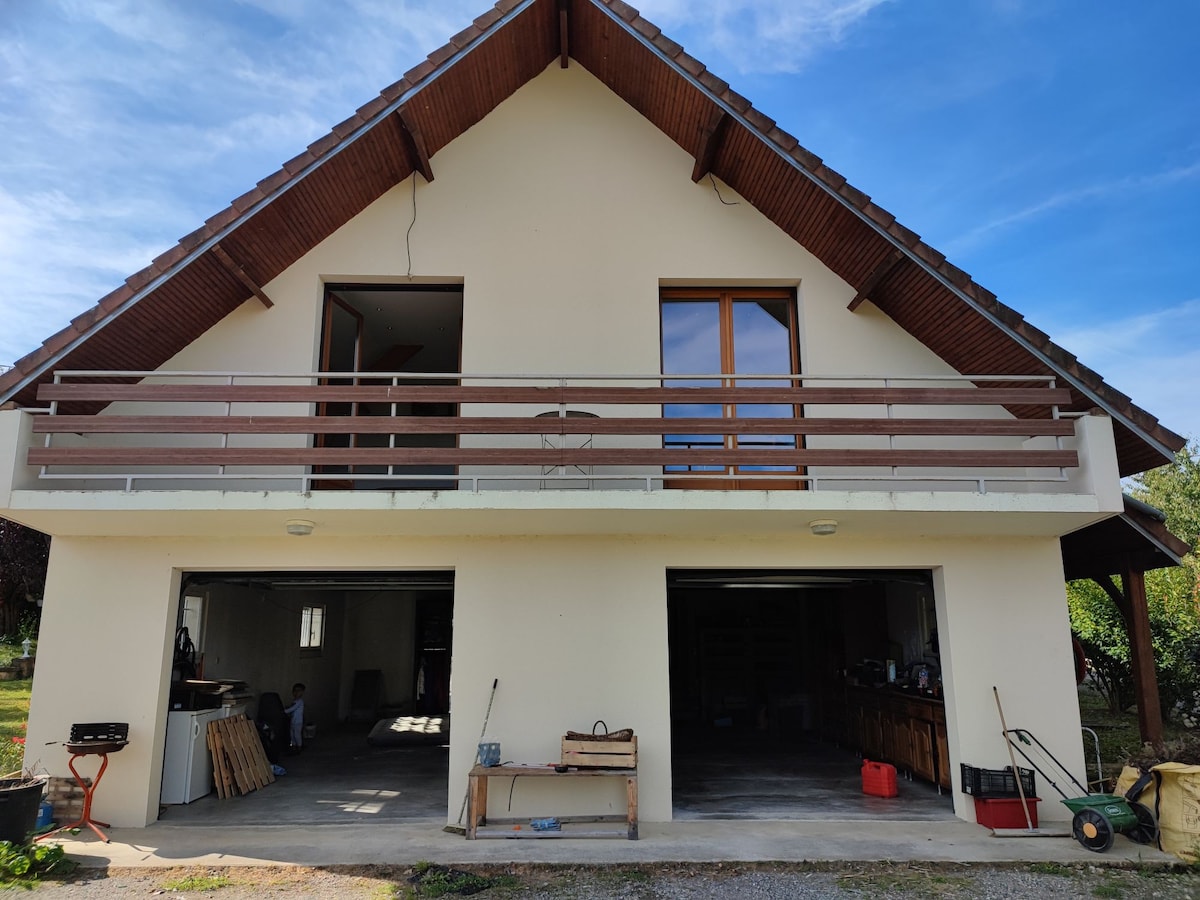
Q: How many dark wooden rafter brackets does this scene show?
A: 5